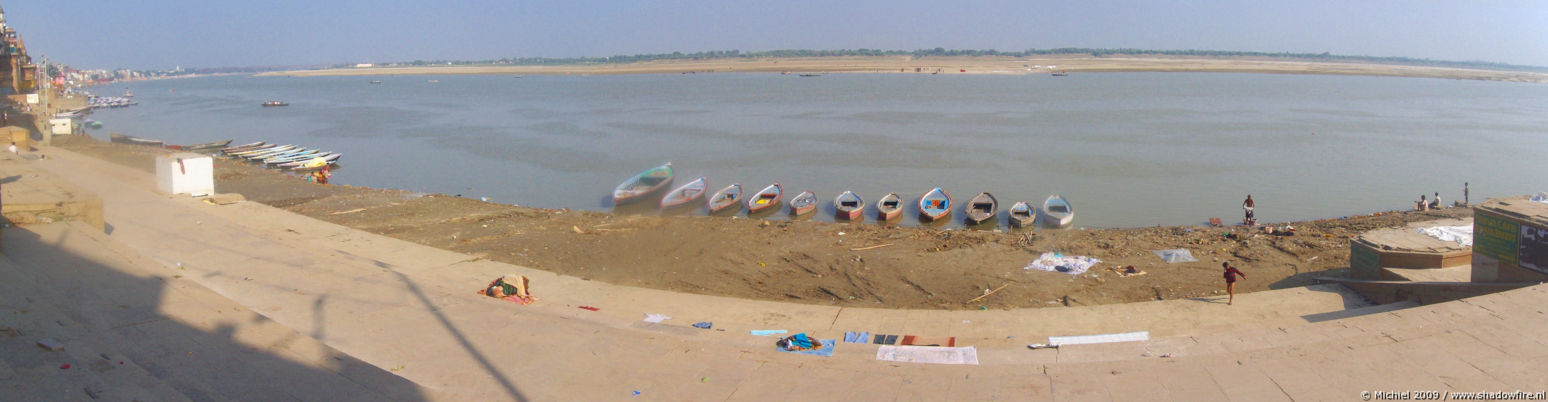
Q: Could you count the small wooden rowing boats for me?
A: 11